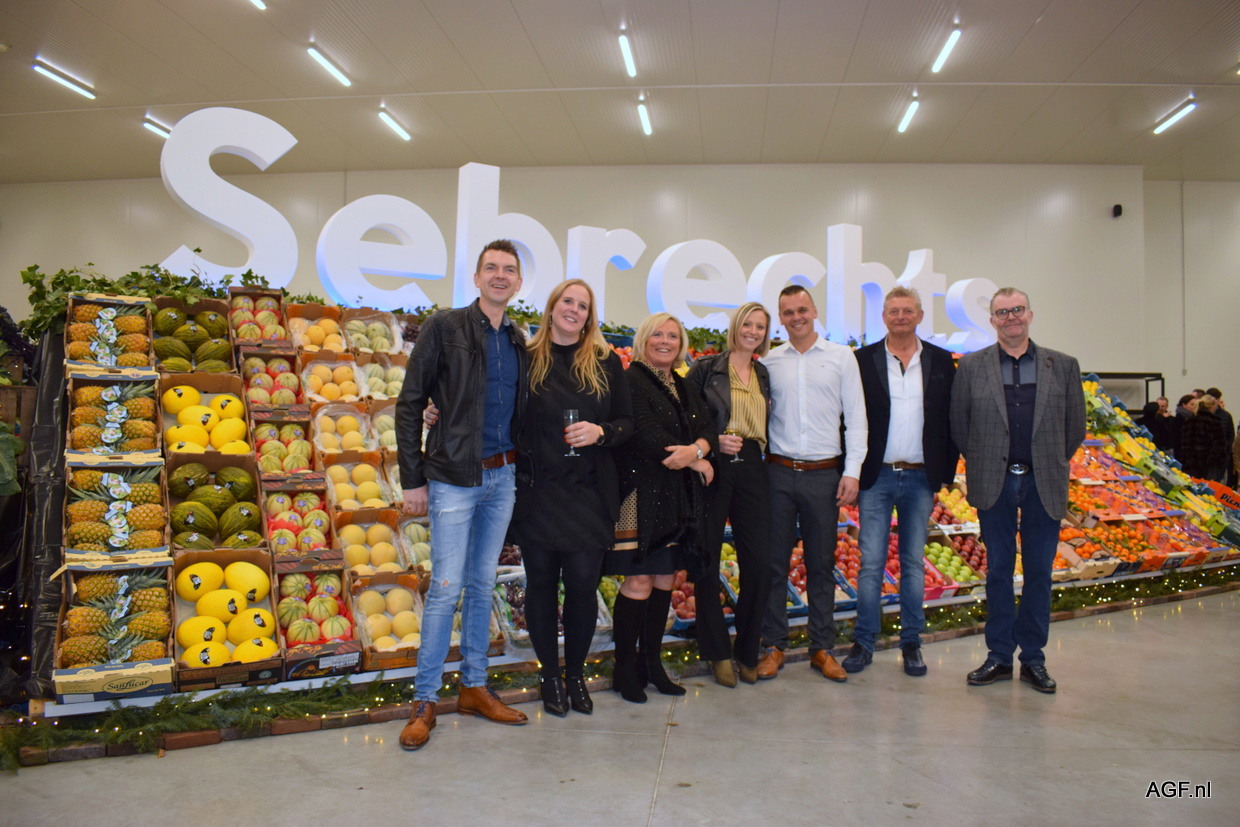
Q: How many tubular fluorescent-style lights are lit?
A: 10